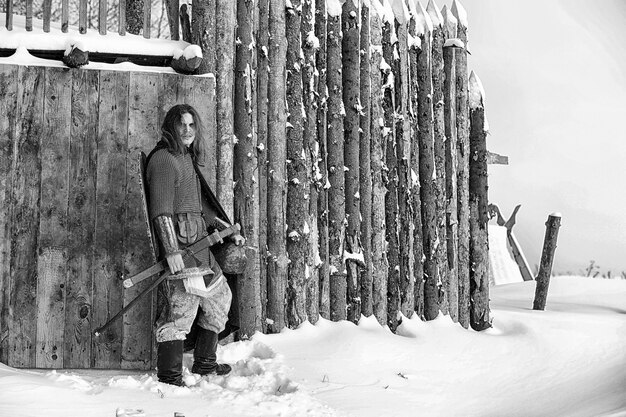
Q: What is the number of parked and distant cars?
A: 0